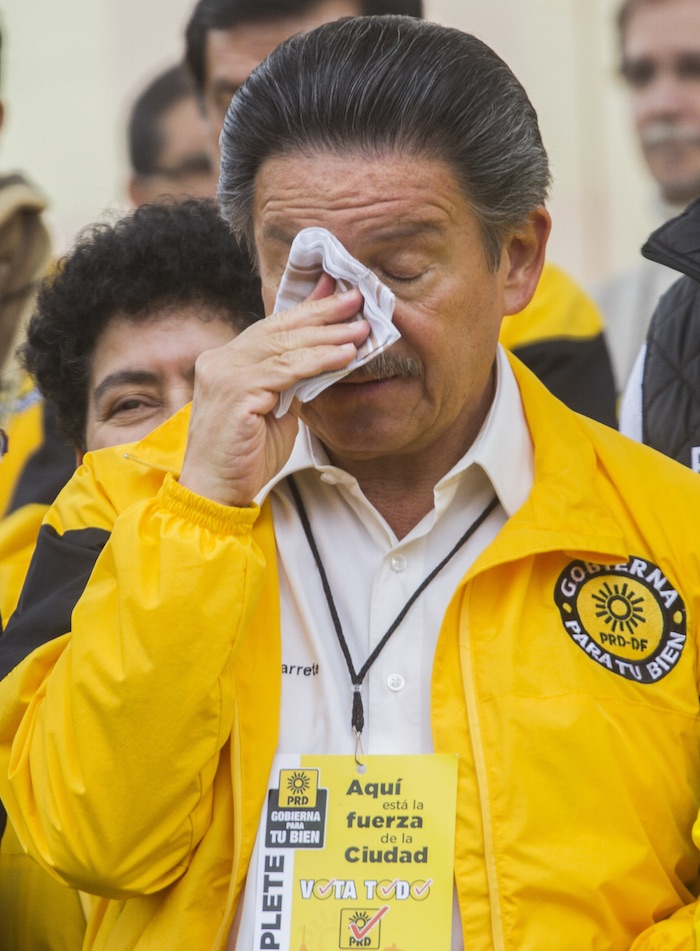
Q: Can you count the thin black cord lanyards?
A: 1